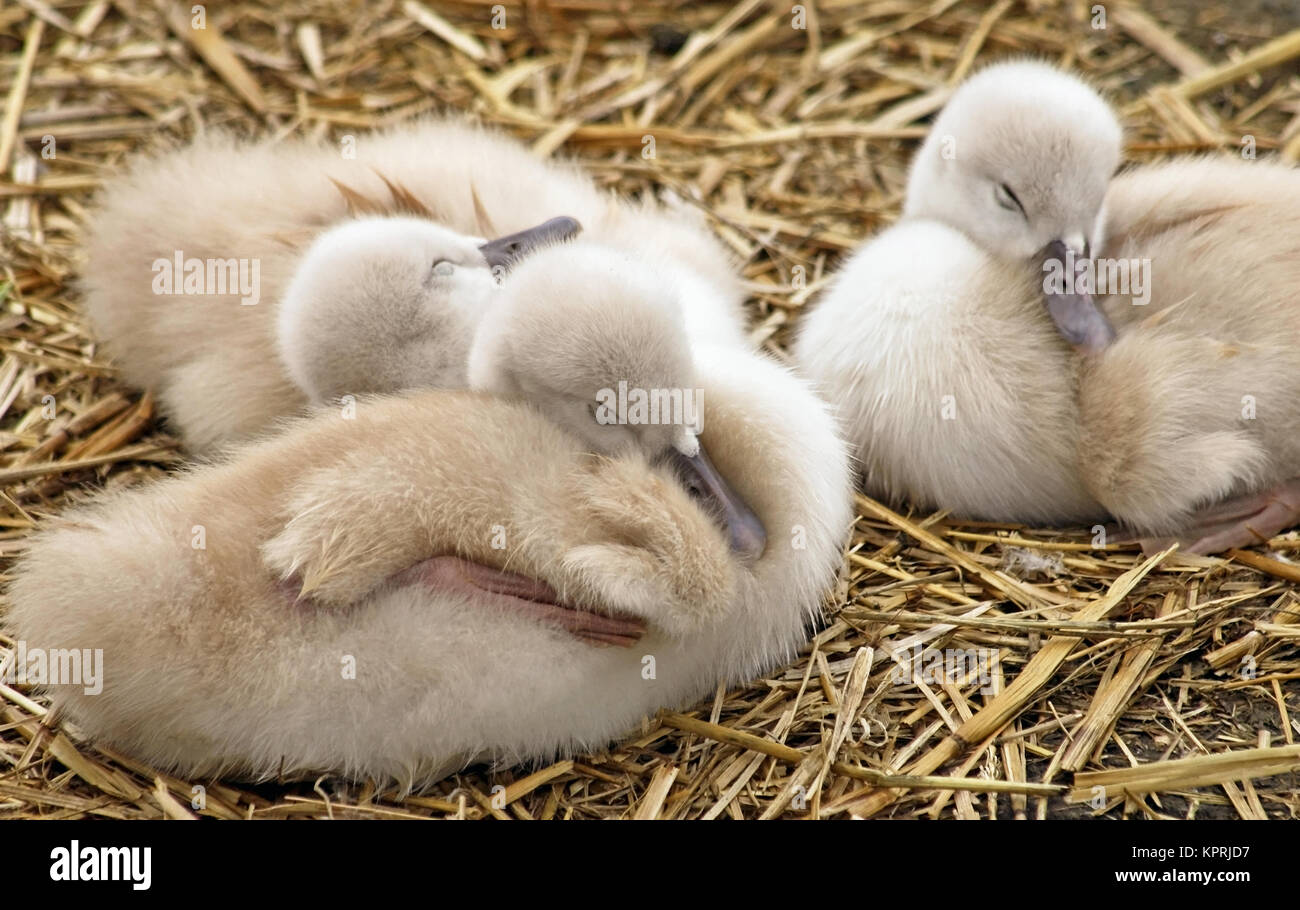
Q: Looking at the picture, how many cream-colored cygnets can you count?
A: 3